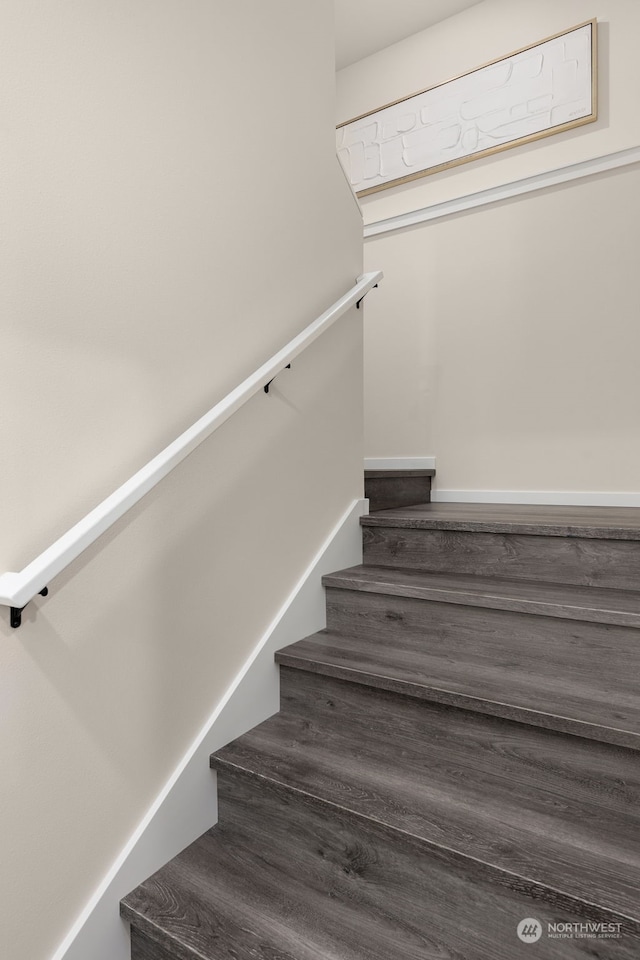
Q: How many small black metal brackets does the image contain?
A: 3